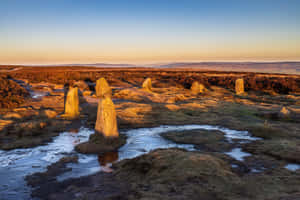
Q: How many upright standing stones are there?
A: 6